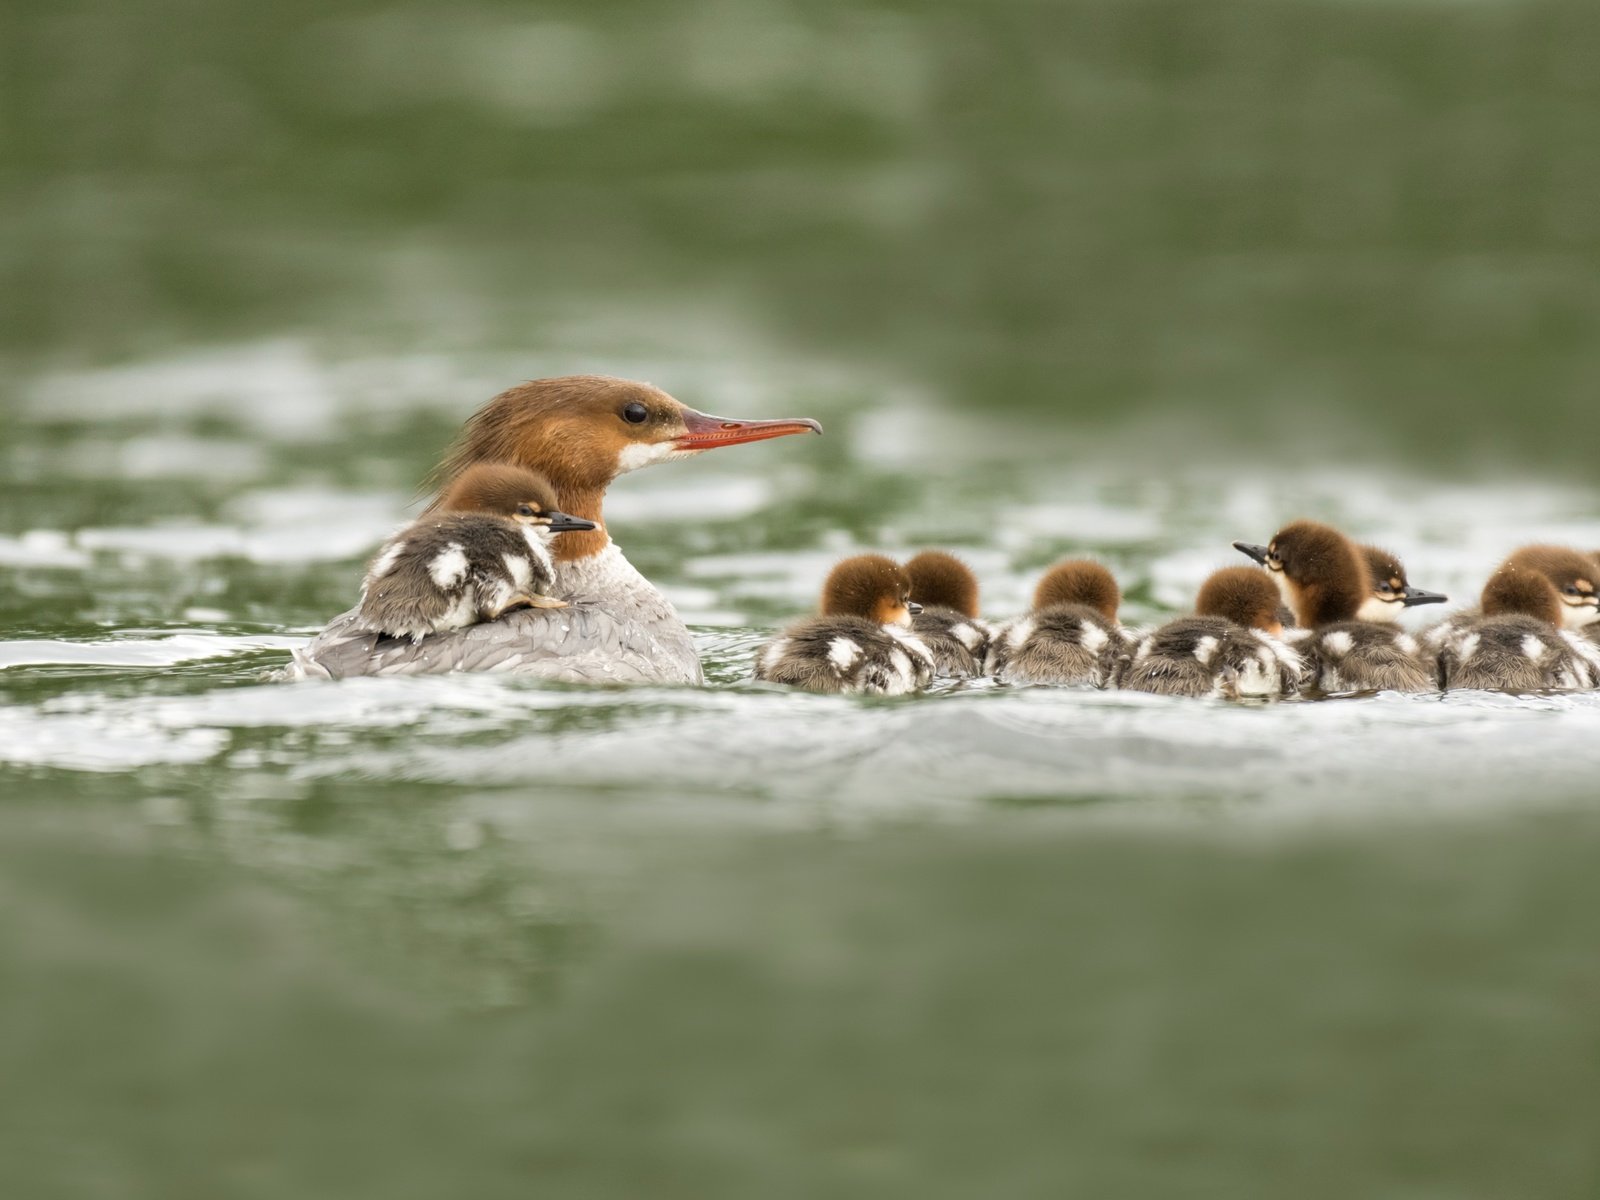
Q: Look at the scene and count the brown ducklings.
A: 9